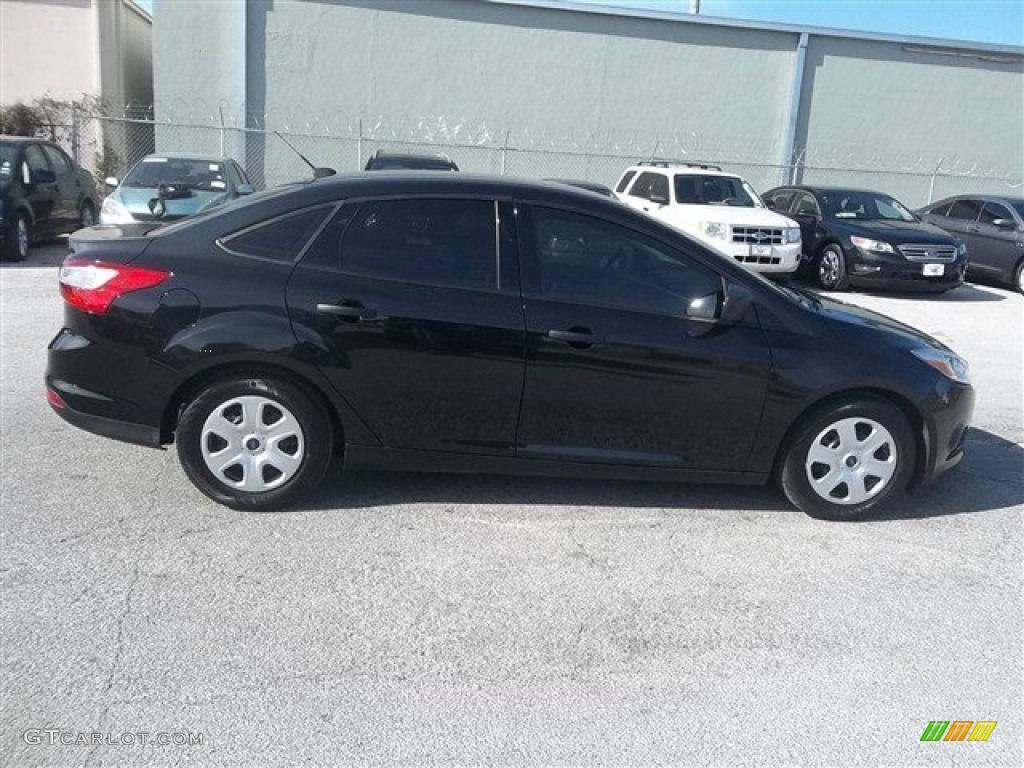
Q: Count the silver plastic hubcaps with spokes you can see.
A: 2